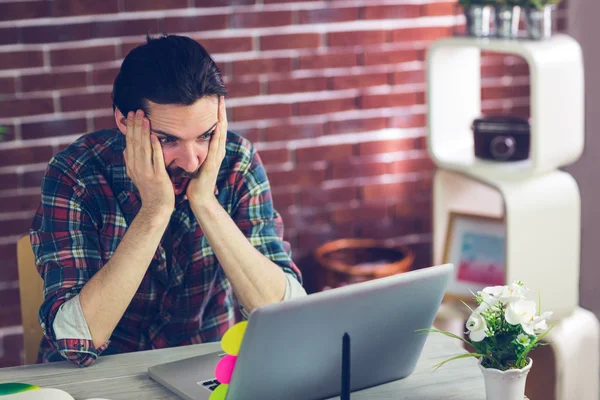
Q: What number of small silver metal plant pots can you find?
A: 3